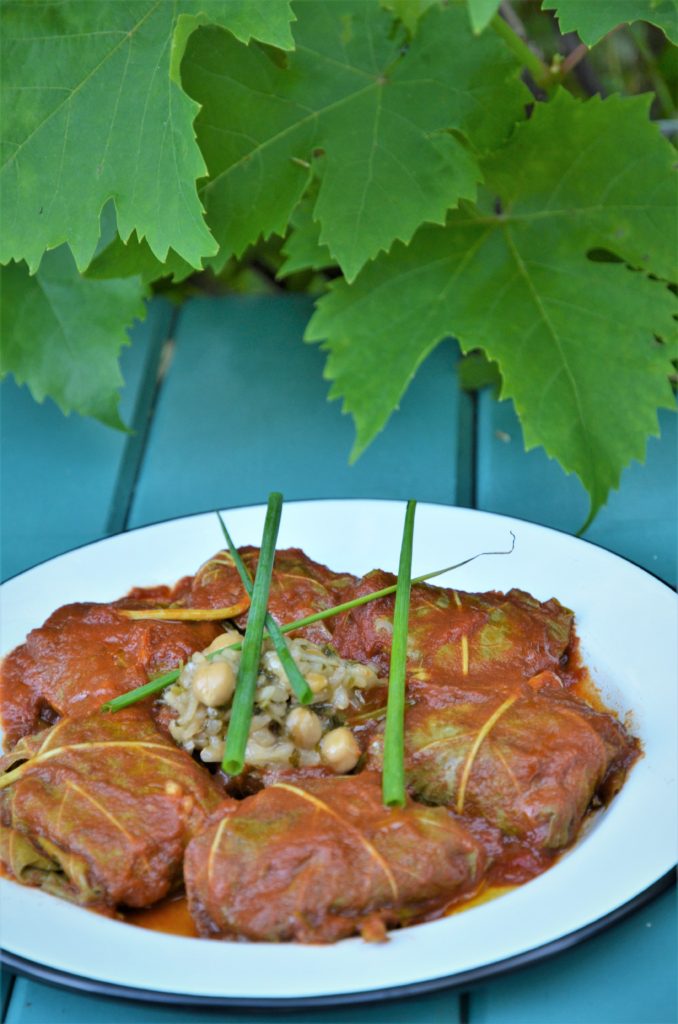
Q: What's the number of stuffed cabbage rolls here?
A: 6